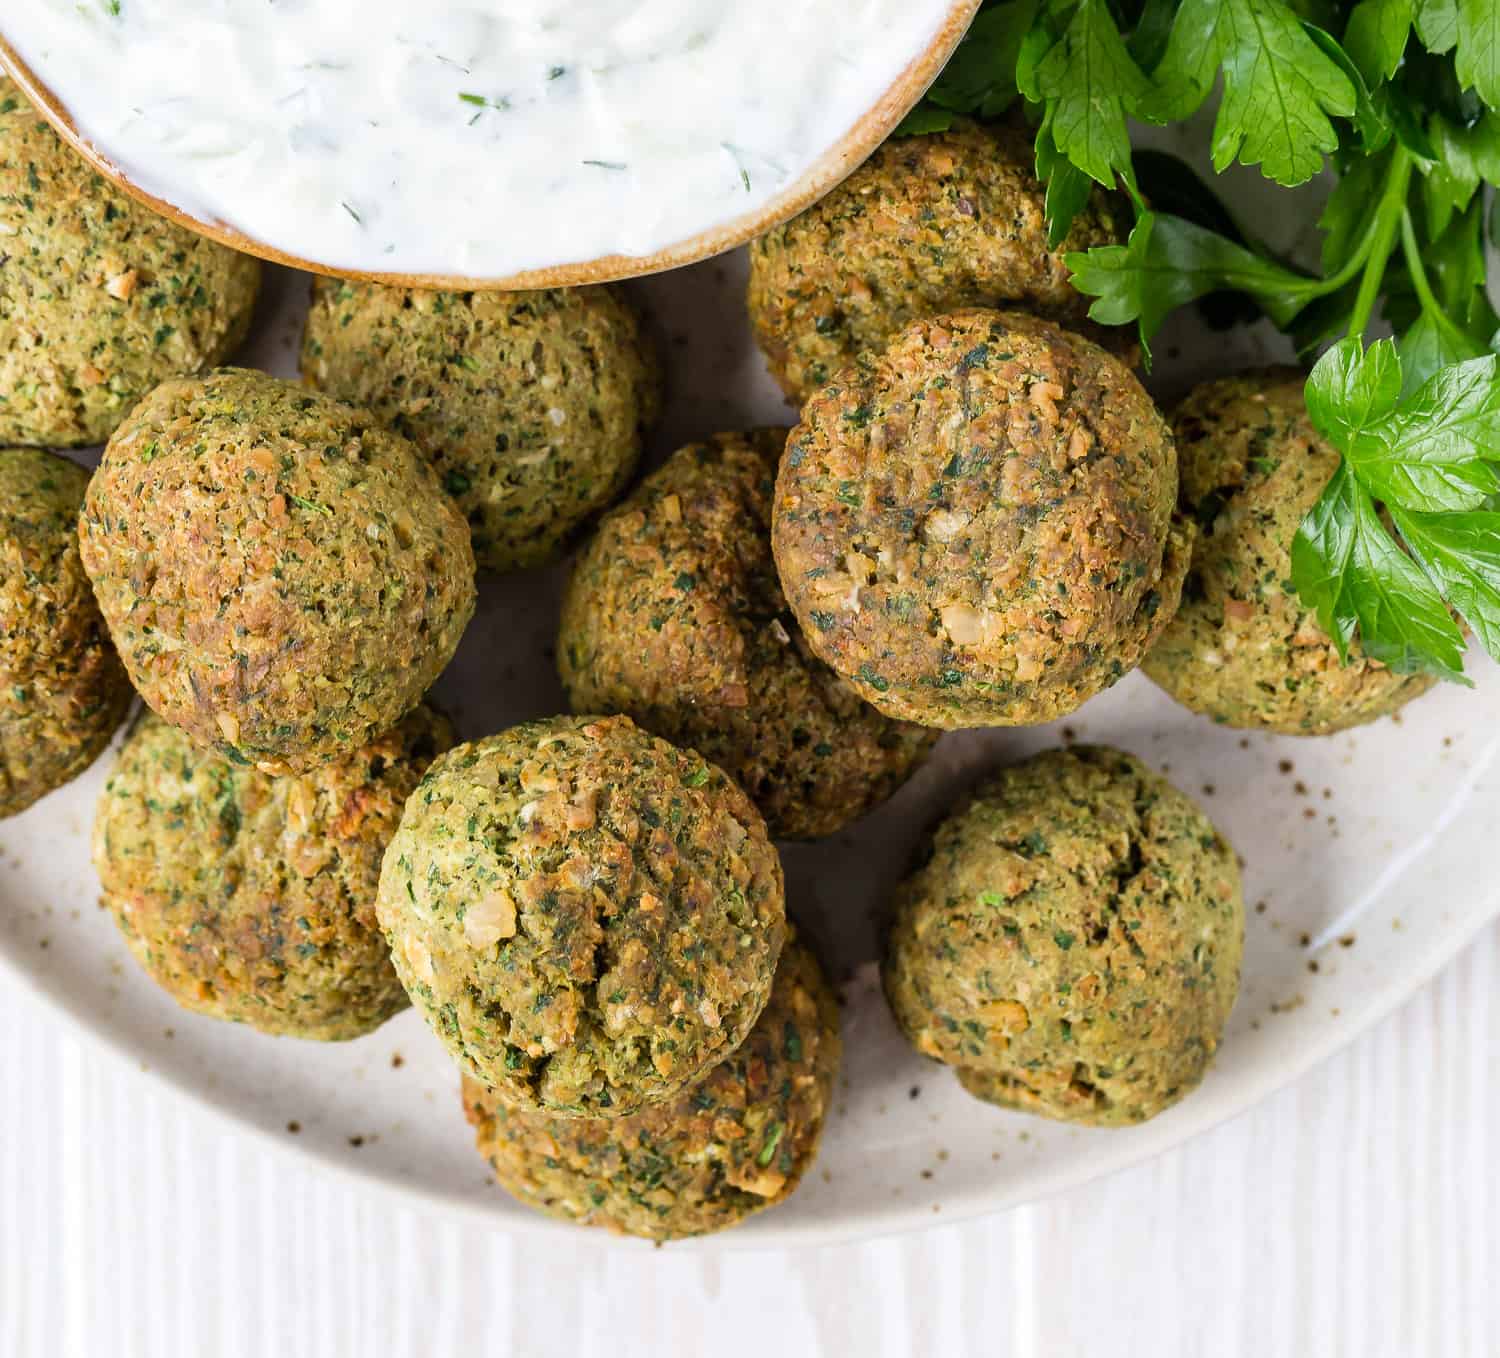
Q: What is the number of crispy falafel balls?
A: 12